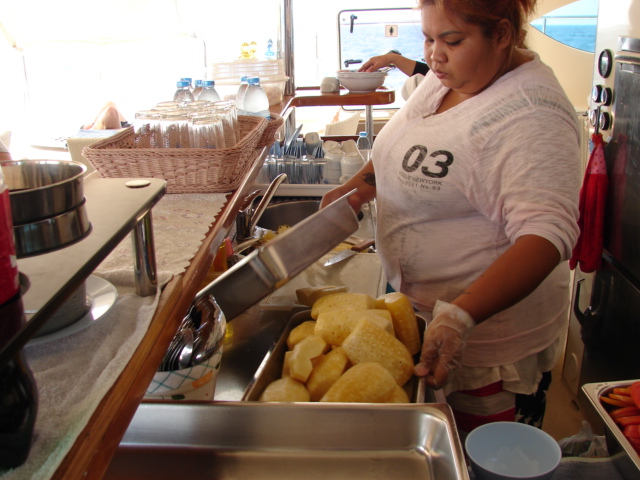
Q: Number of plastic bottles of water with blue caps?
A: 7